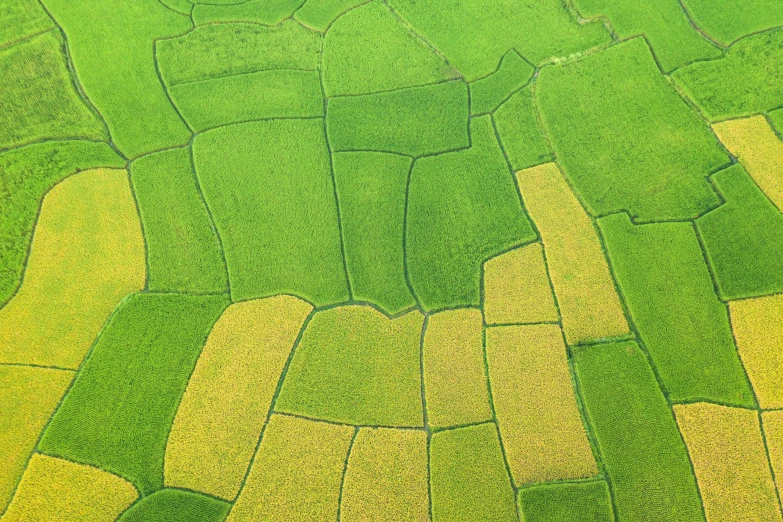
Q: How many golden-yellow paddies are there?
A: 14